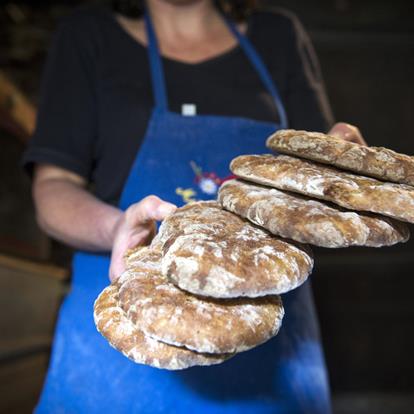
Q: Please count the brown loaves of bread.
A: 6